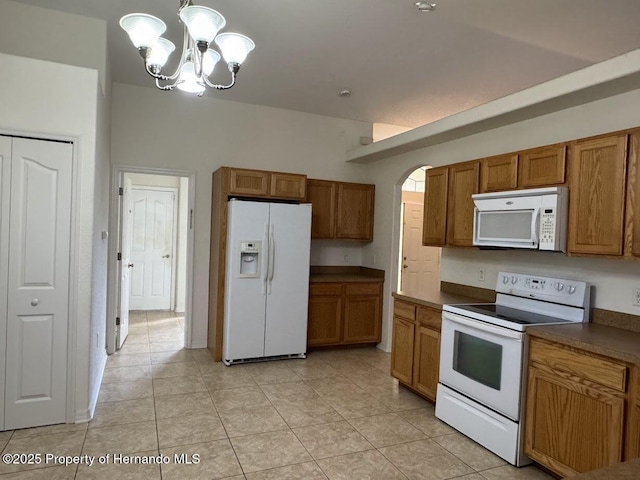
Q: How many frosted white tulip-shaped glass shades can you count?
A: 6